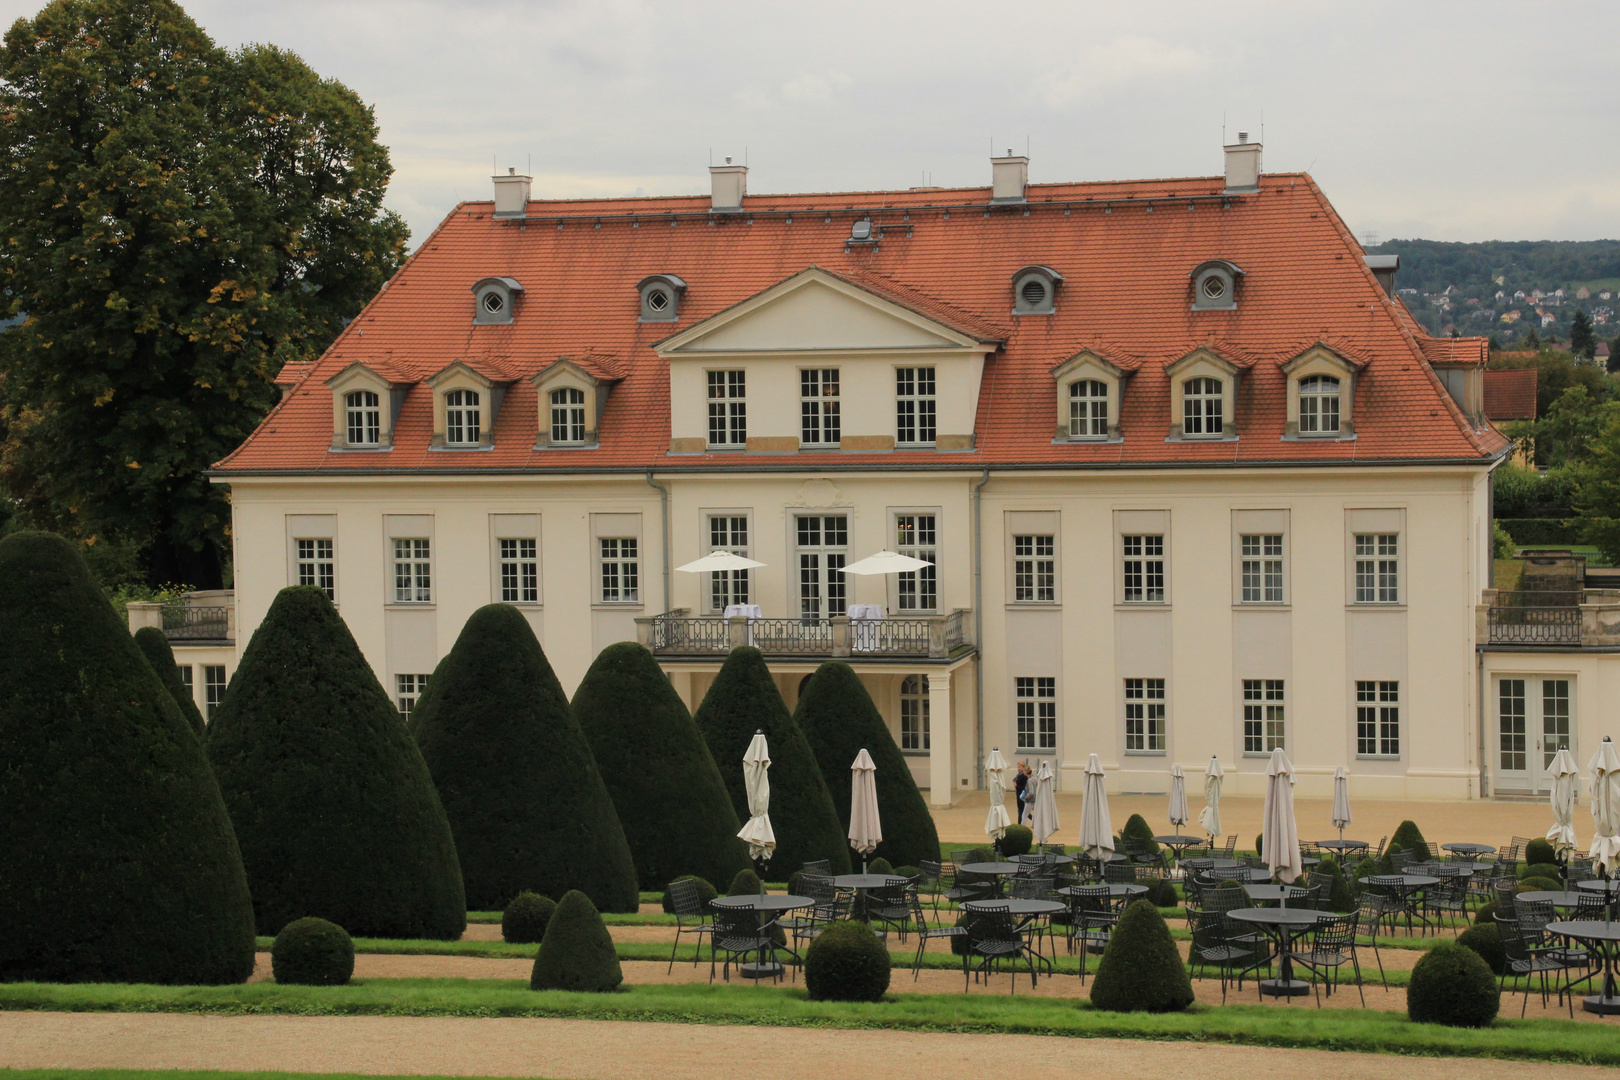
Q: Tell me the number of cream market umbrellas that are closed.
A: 11